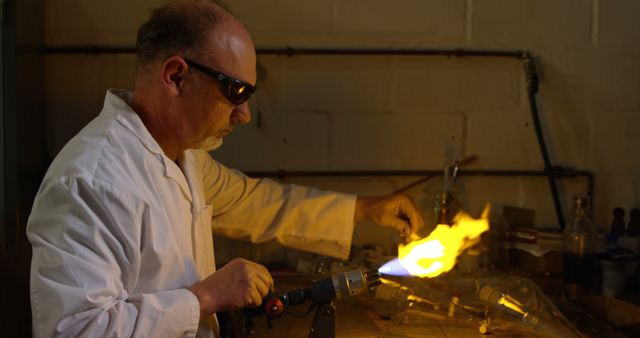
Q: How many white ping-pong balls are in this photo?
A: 0